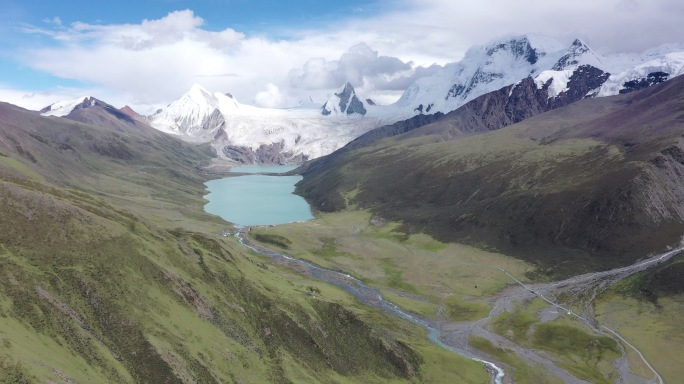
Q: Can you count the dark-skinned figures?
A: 0